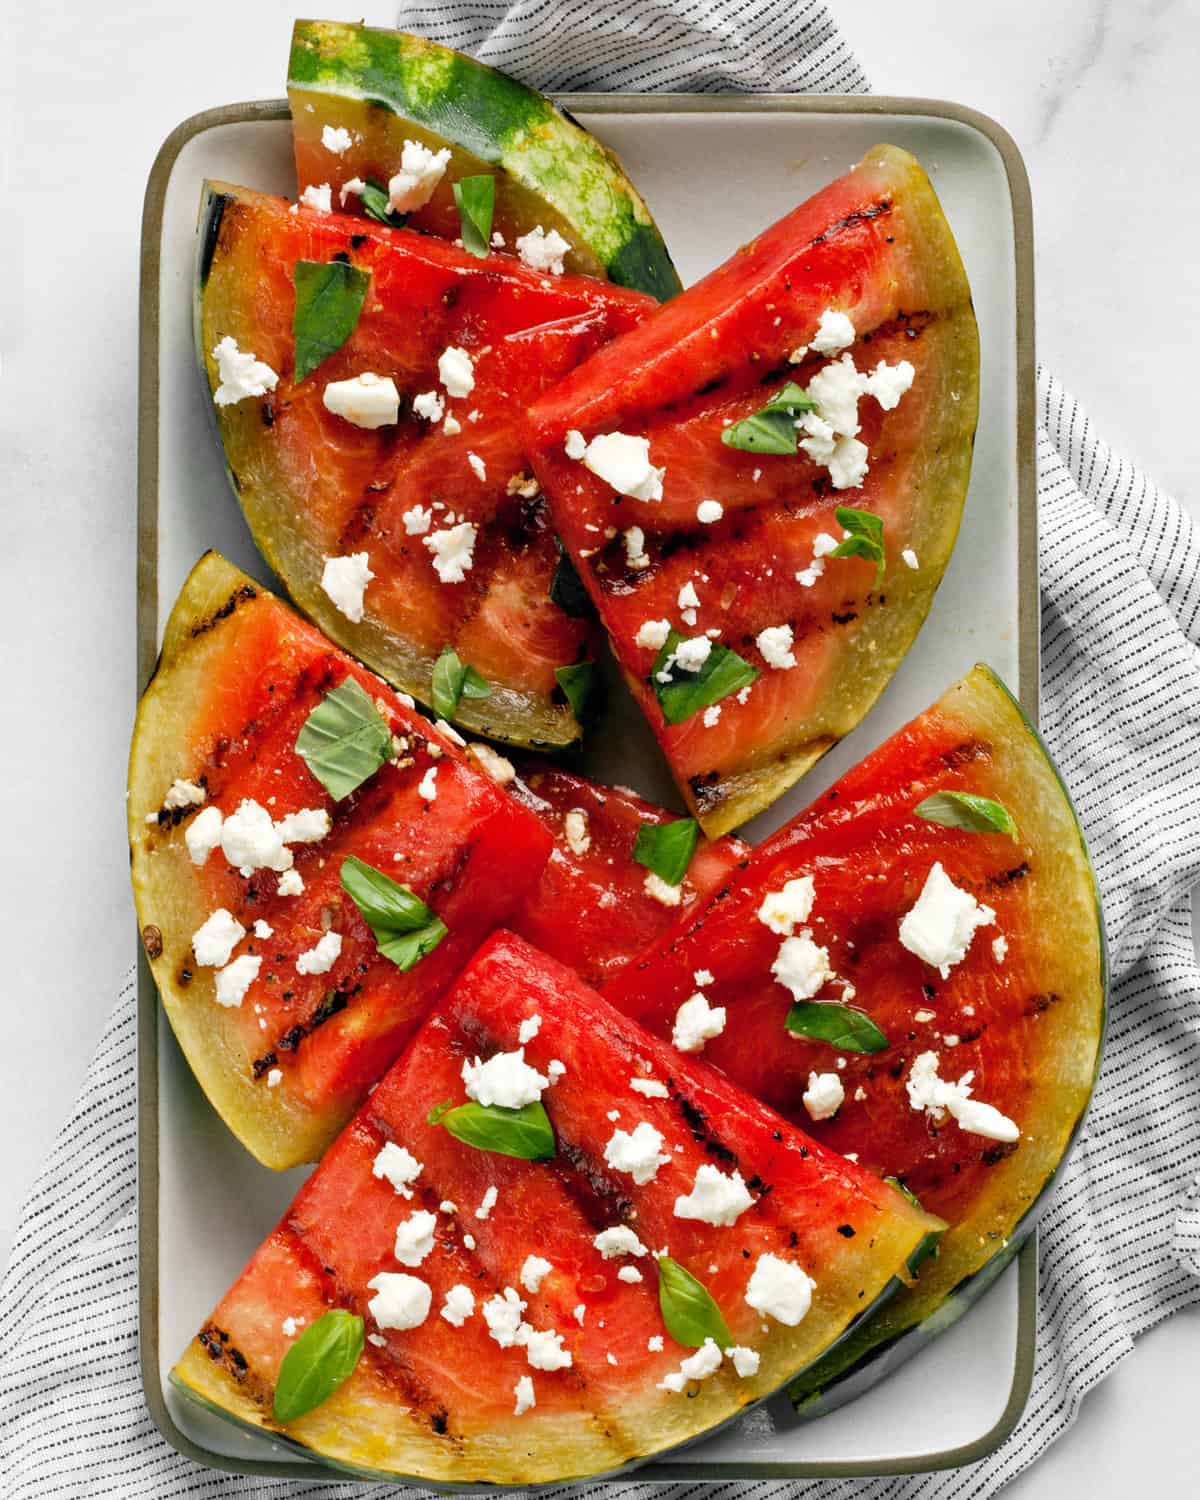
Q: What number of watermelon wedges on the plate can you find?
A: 7